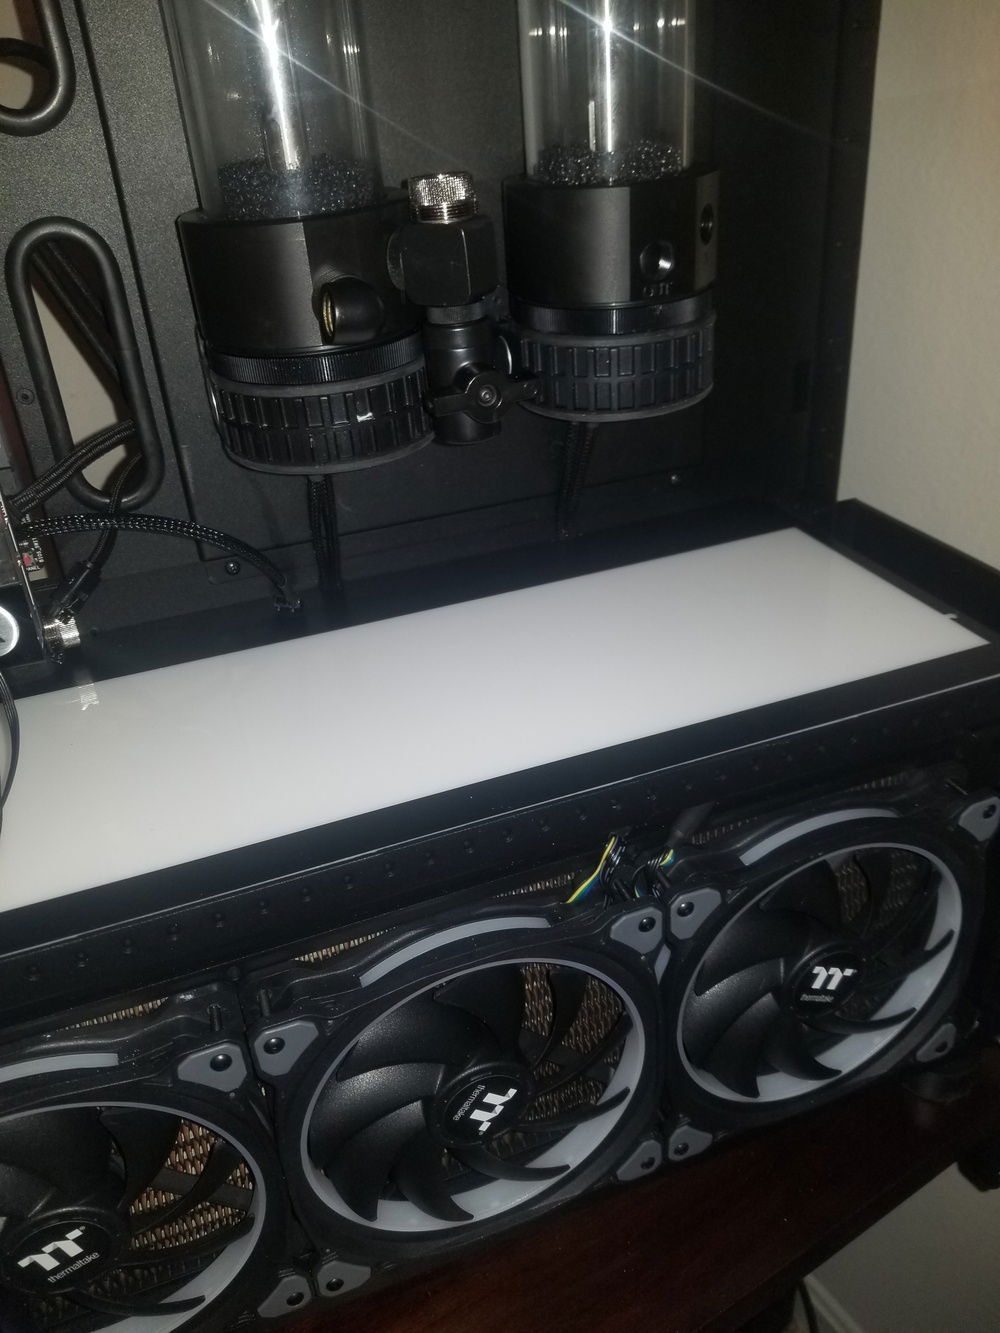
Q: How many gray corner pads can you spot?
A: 10